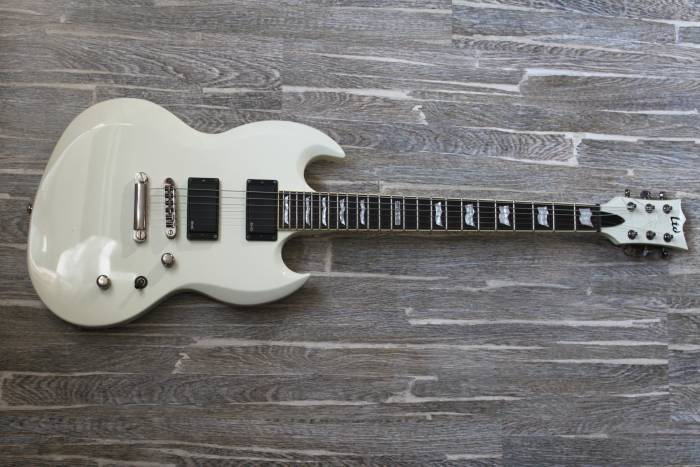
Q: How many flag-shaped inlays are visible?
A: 10